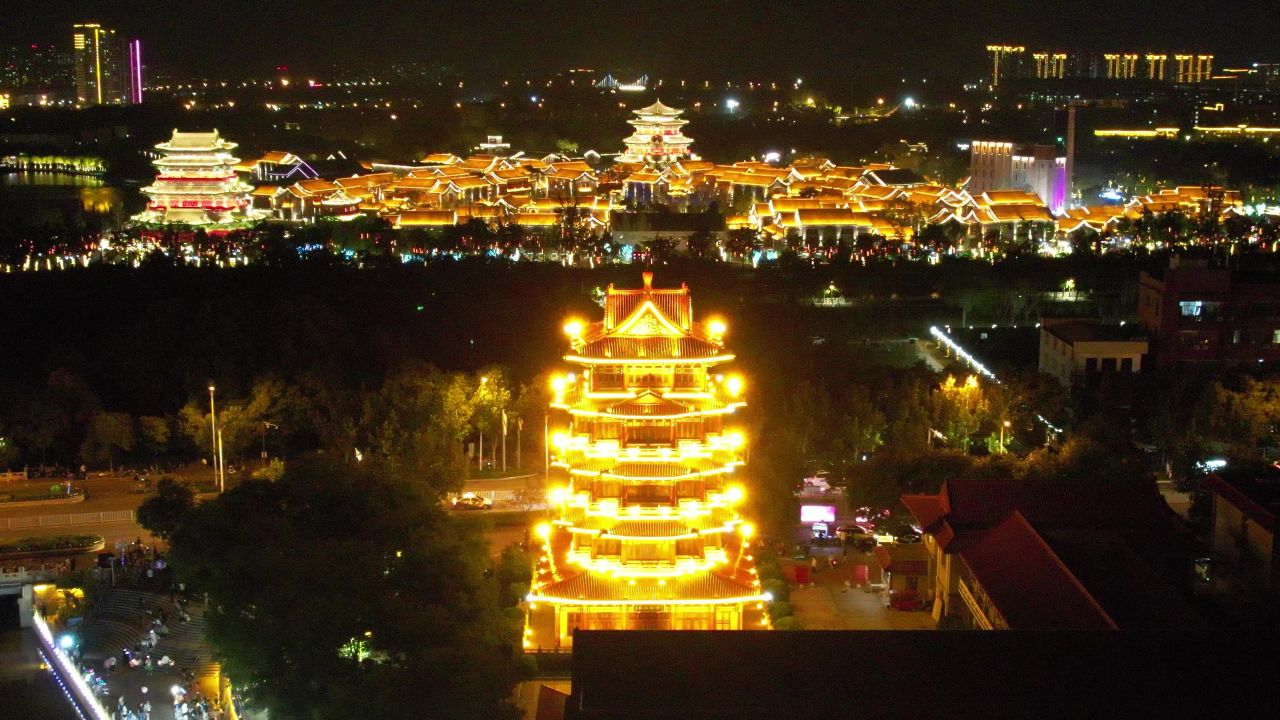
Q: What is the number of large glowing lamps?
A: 10